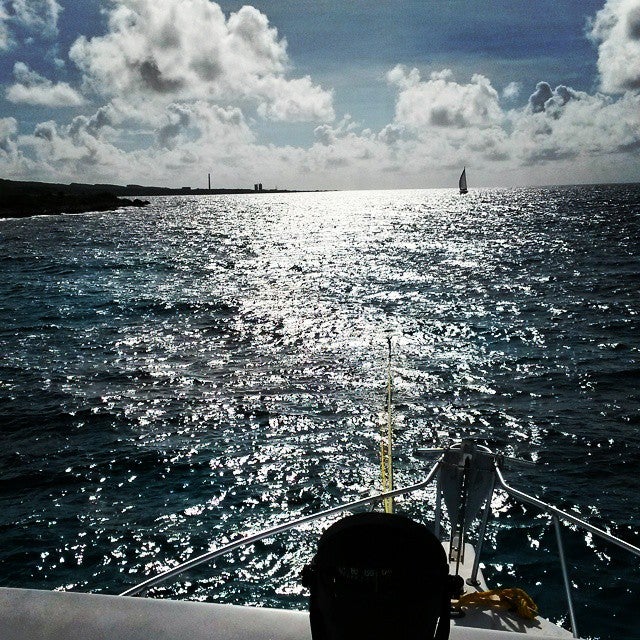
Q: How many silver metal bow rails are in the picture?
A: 2